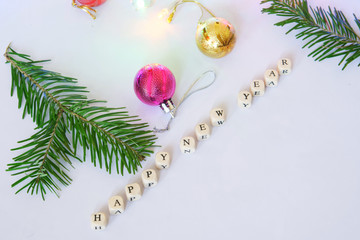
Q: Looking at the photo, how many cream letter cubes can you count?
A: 12